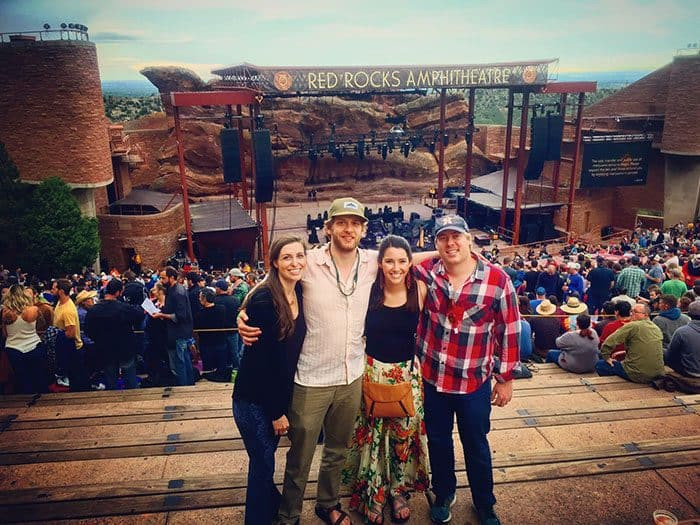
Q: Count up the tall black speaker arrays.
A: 4